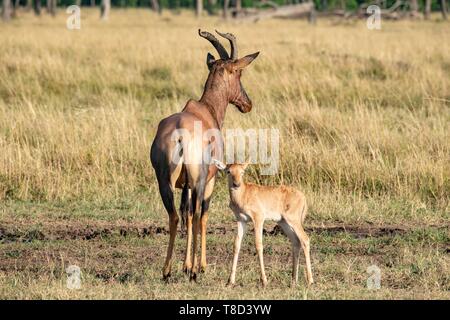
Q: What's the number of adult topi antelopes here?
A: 1